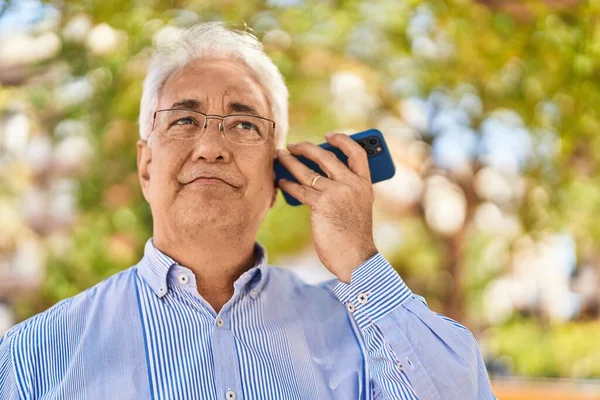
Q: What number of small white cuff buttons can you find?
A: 2